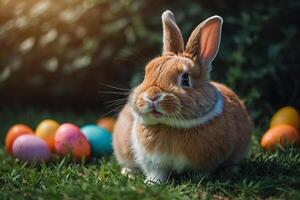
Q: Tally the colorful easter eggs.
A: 8